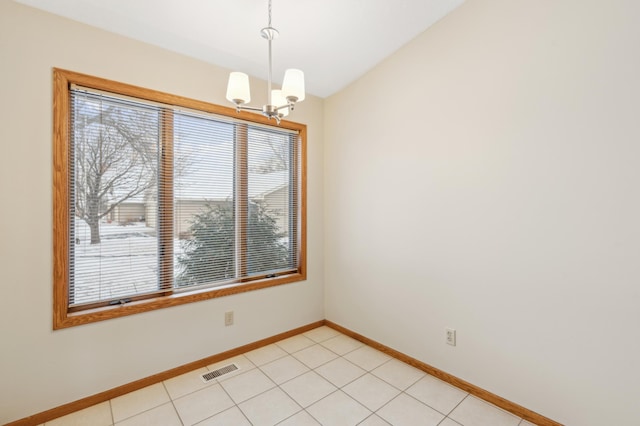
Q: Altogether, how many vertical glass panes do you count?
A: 3